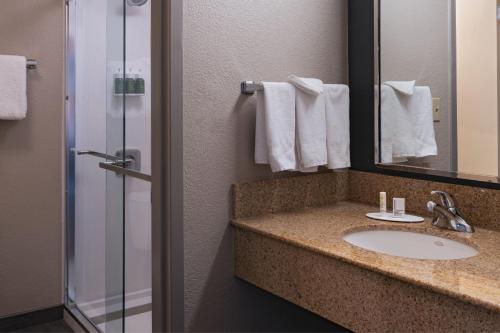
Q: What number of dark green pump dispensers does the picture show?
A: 3